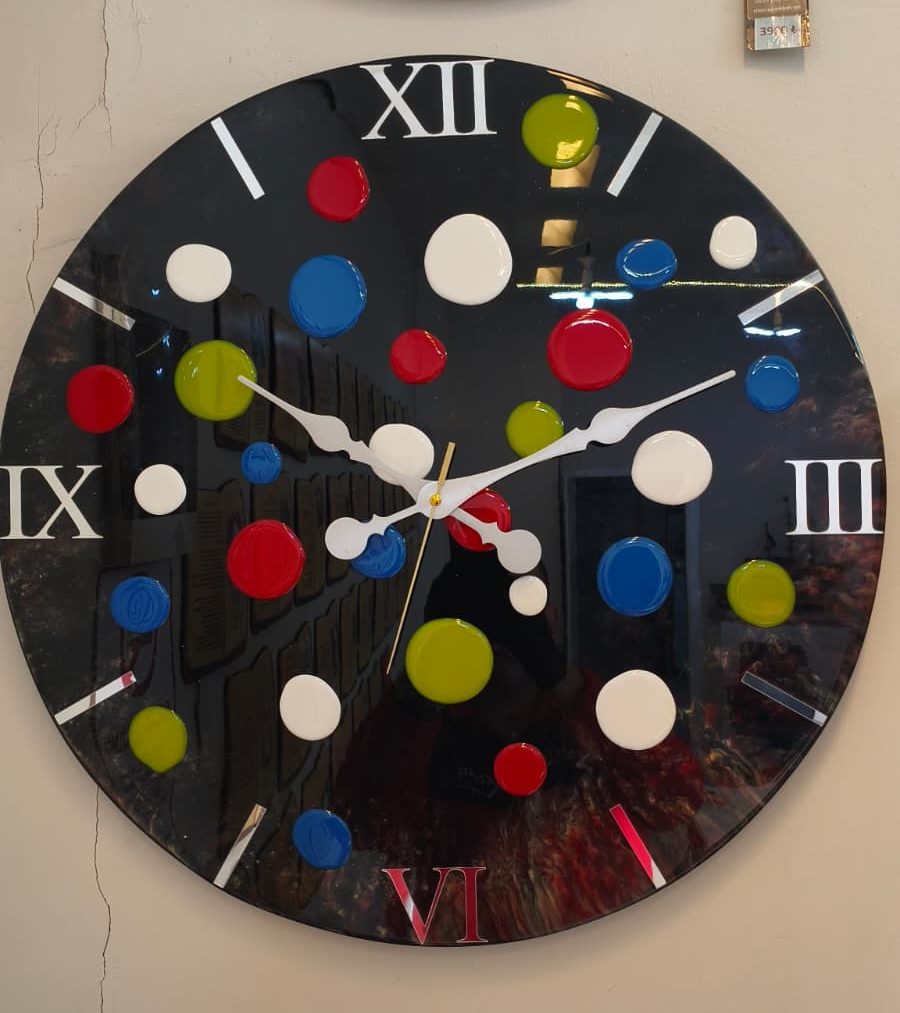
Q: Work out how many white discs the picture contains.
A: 9